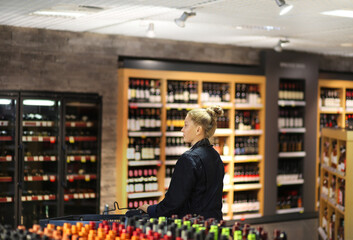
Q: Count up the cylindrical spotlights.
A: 4